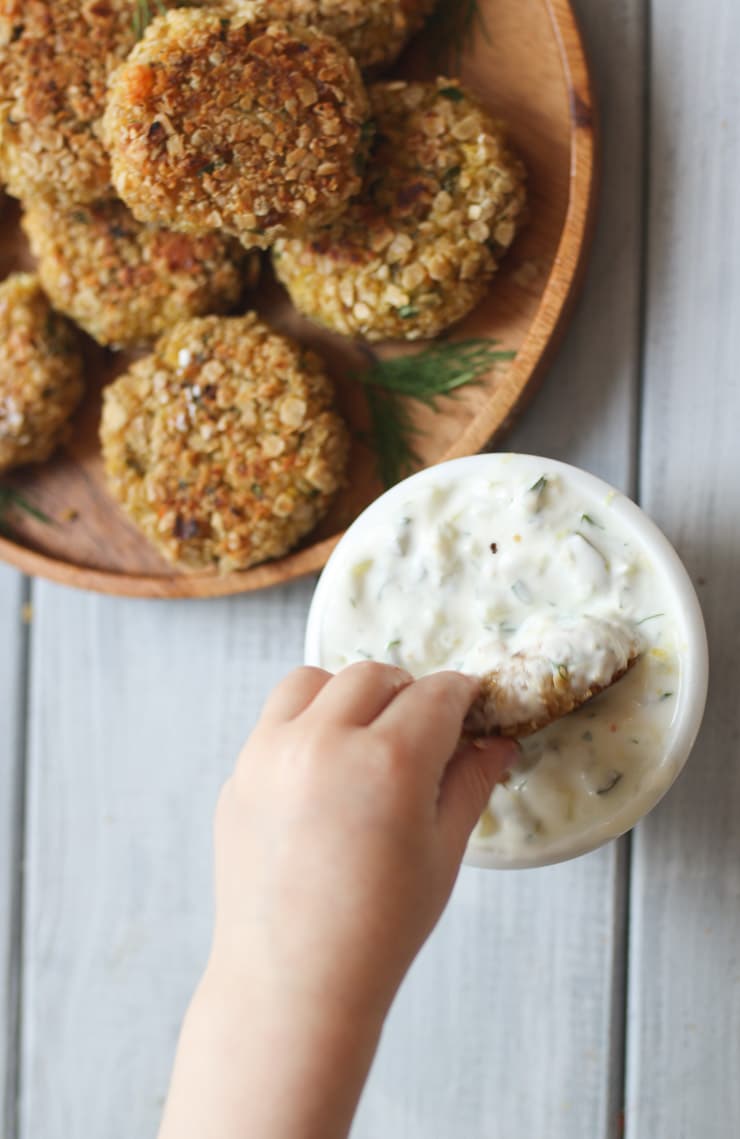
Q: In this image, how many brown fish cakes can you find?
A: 8